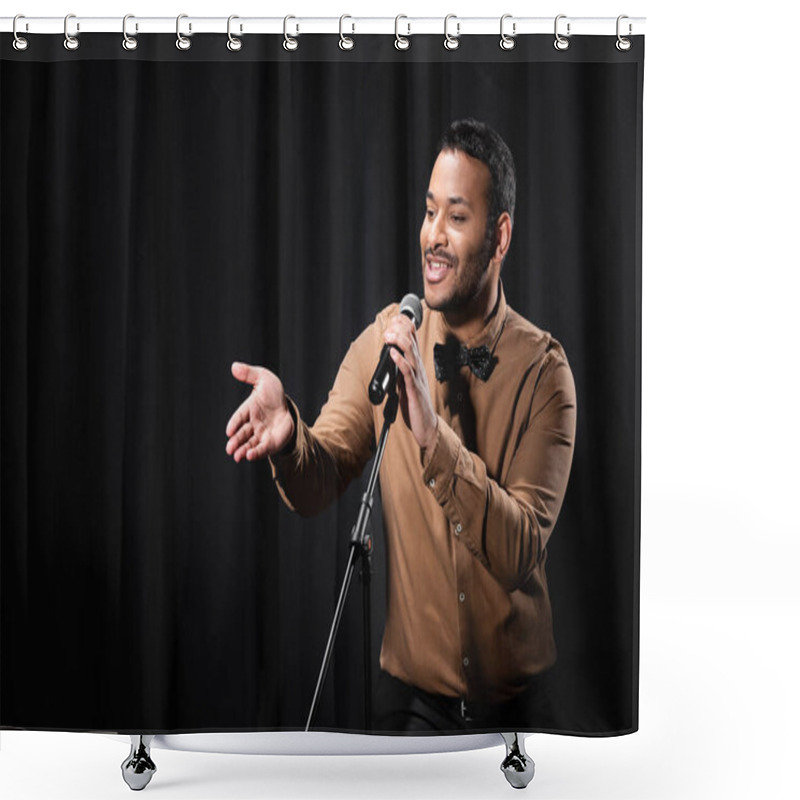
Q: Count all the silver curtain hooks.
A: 12